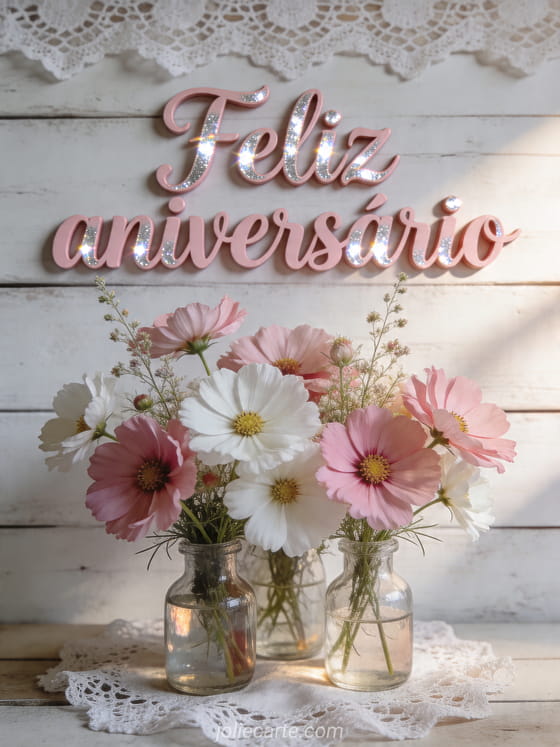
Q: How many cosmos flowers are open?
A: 9